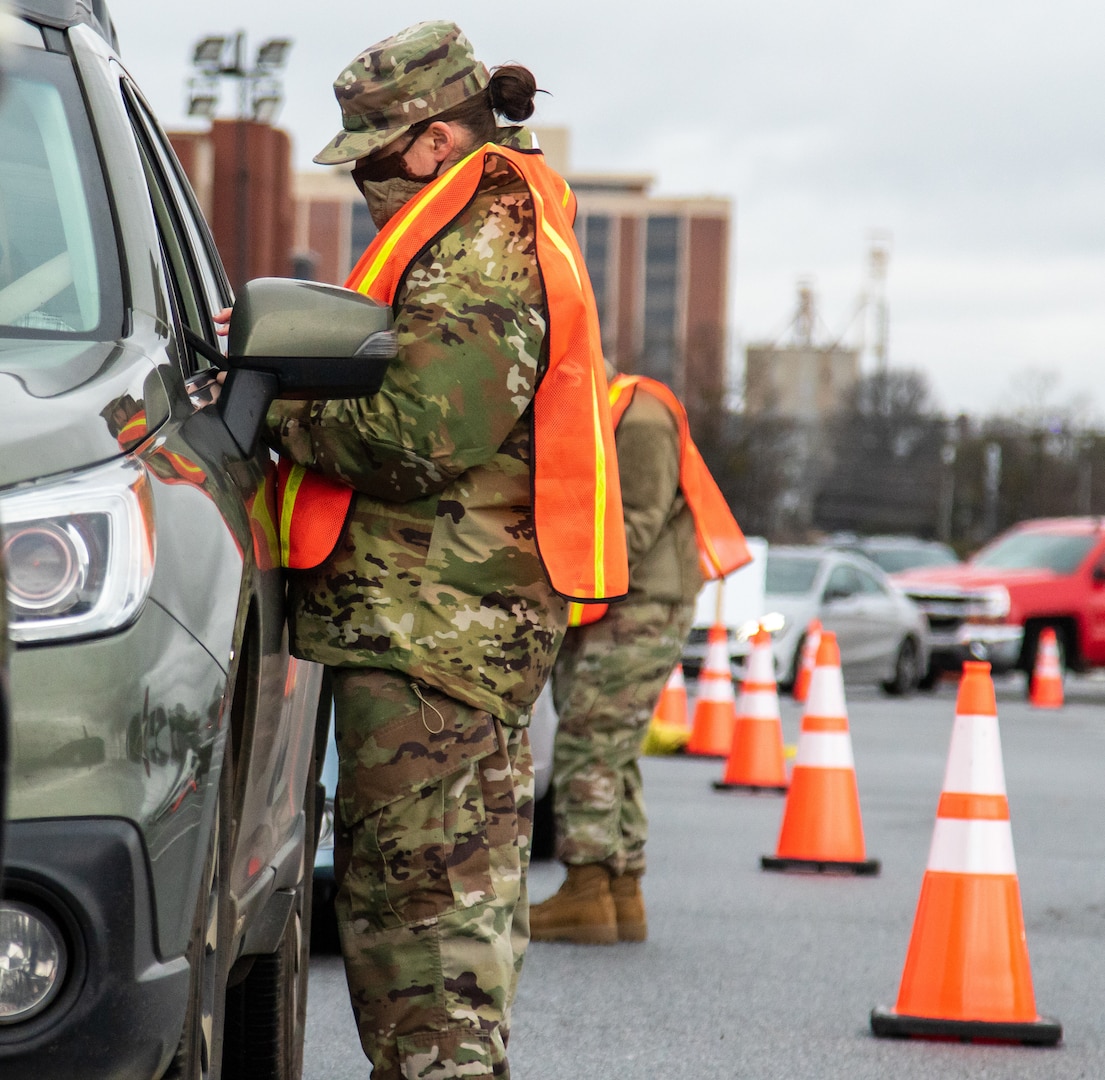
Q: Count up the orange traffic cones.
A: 7